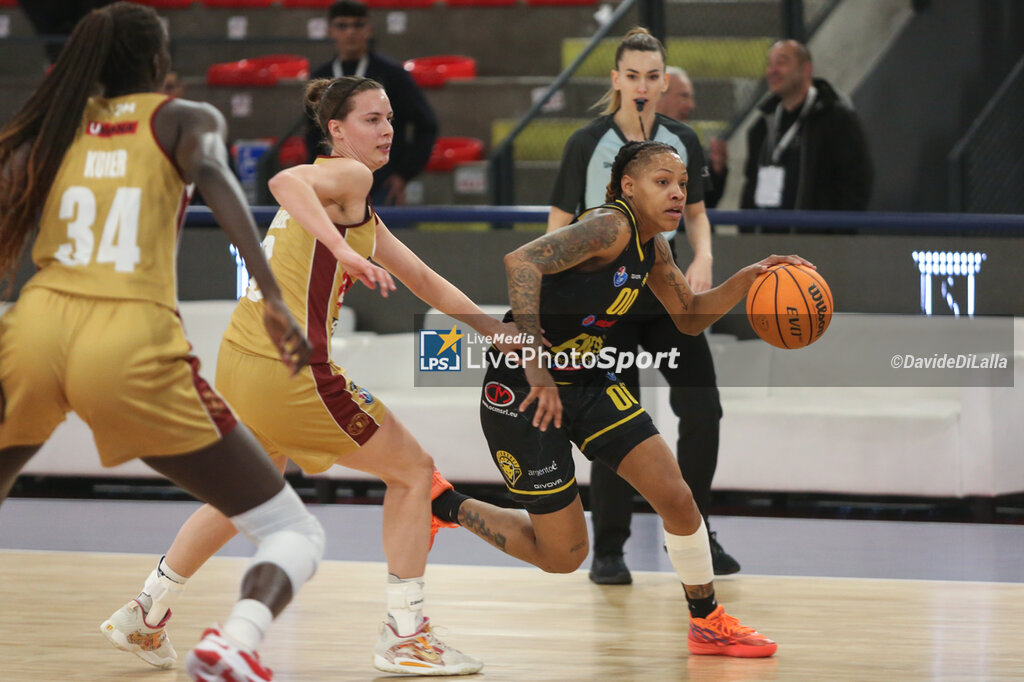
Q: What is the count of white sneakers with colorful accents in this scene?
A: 3